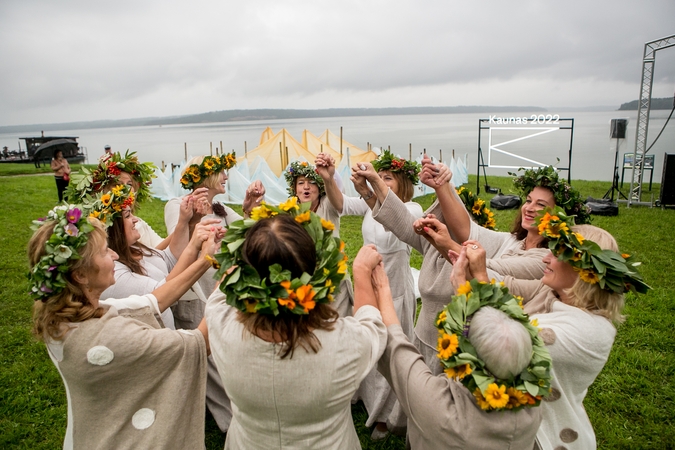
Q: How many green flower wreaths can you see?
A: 11